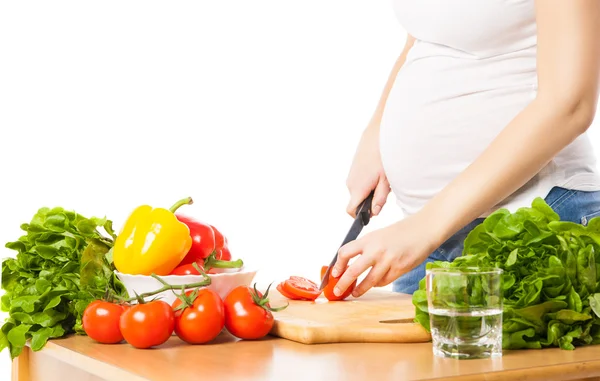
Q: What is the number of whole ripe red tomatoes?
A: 4